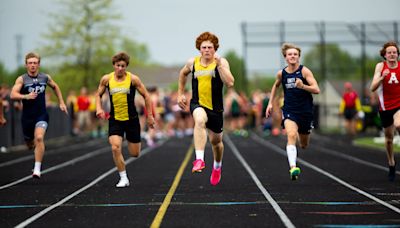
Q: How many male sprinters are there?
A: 5